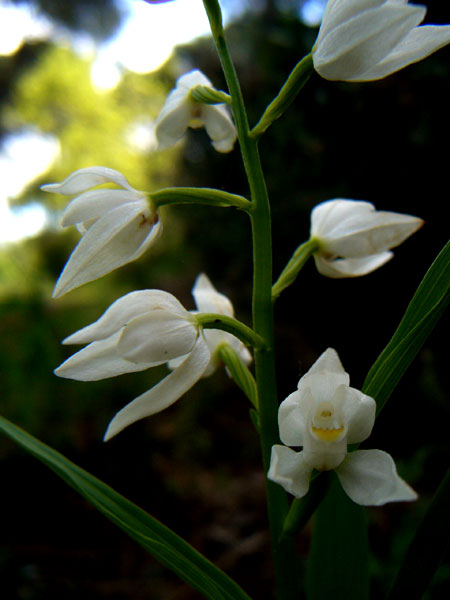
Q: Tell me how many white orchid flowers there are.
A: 7